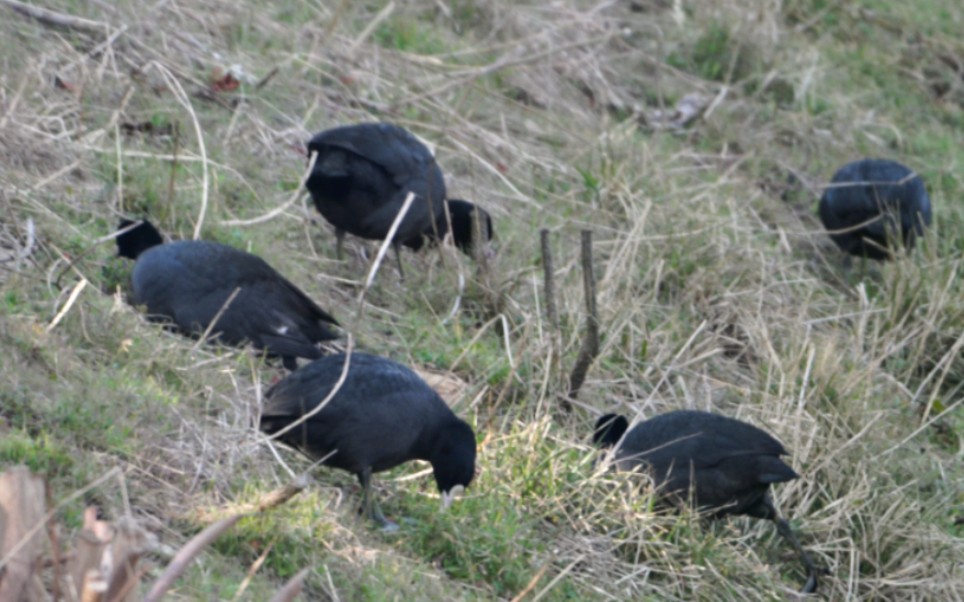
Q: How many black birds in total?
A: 5